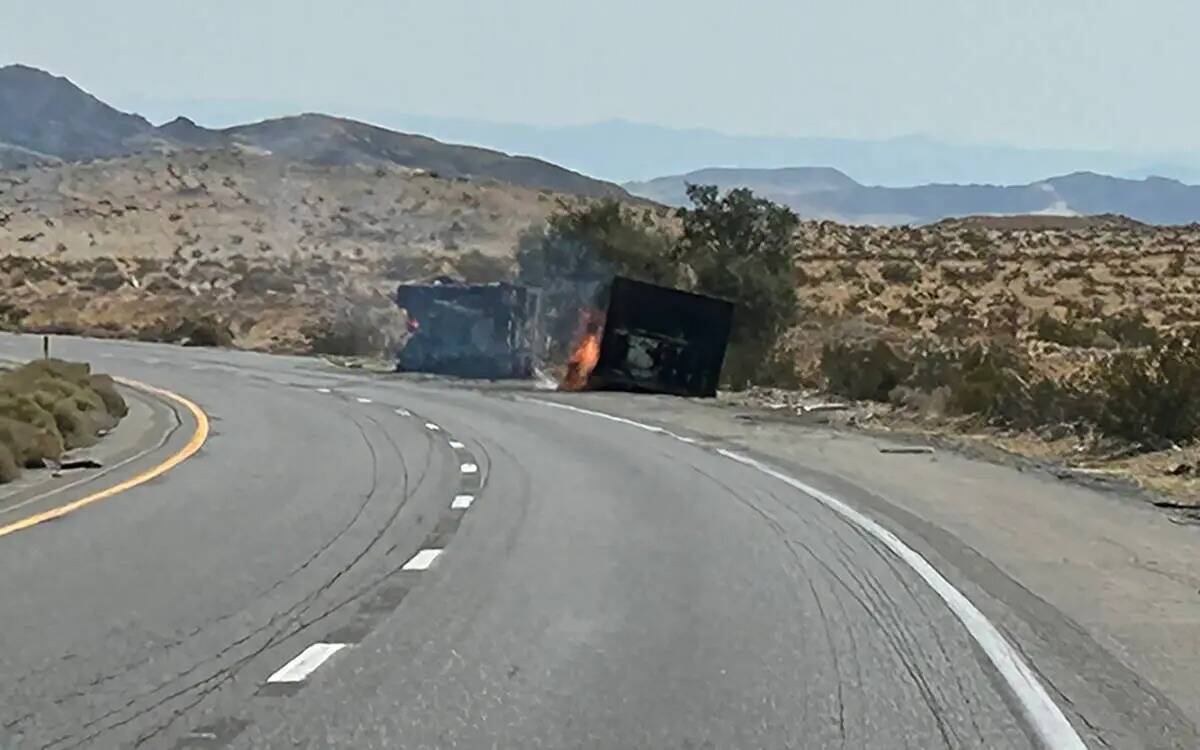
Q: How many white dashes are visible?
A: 9